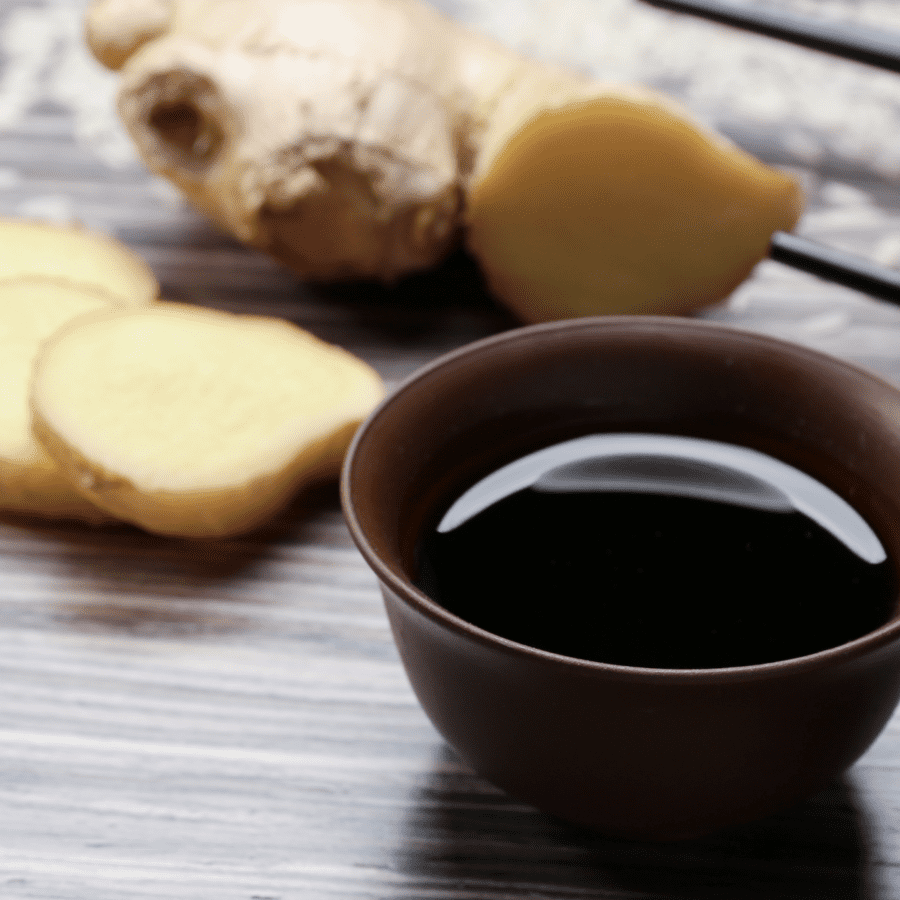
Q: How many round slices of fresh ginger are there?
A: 3